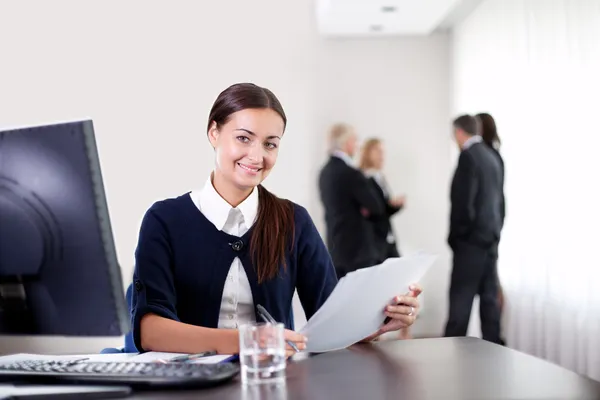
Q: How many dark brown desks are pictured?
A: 1